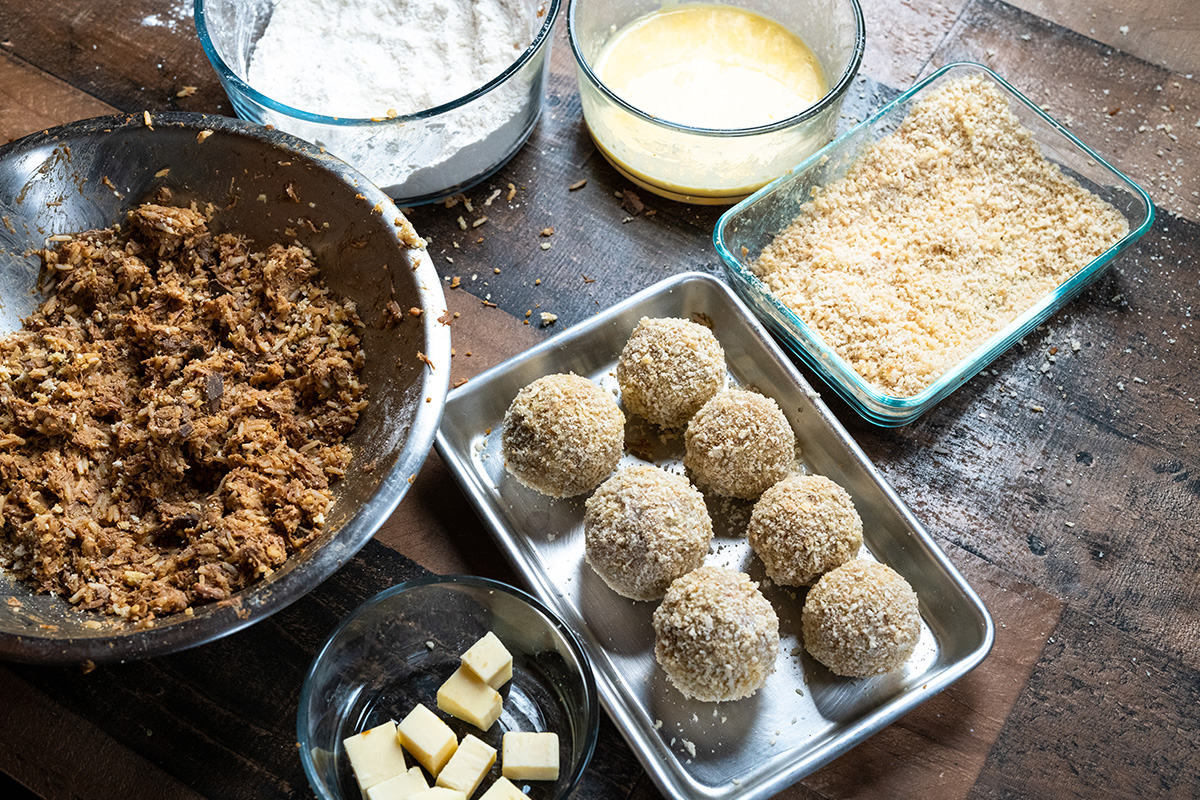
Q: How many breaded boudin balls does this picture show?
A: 7